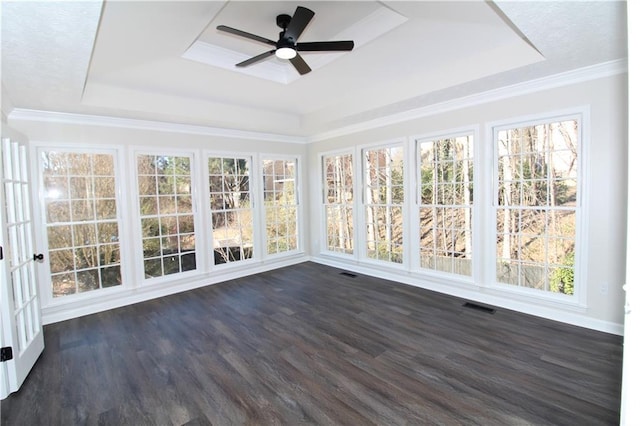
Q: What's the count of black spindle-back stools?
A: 0